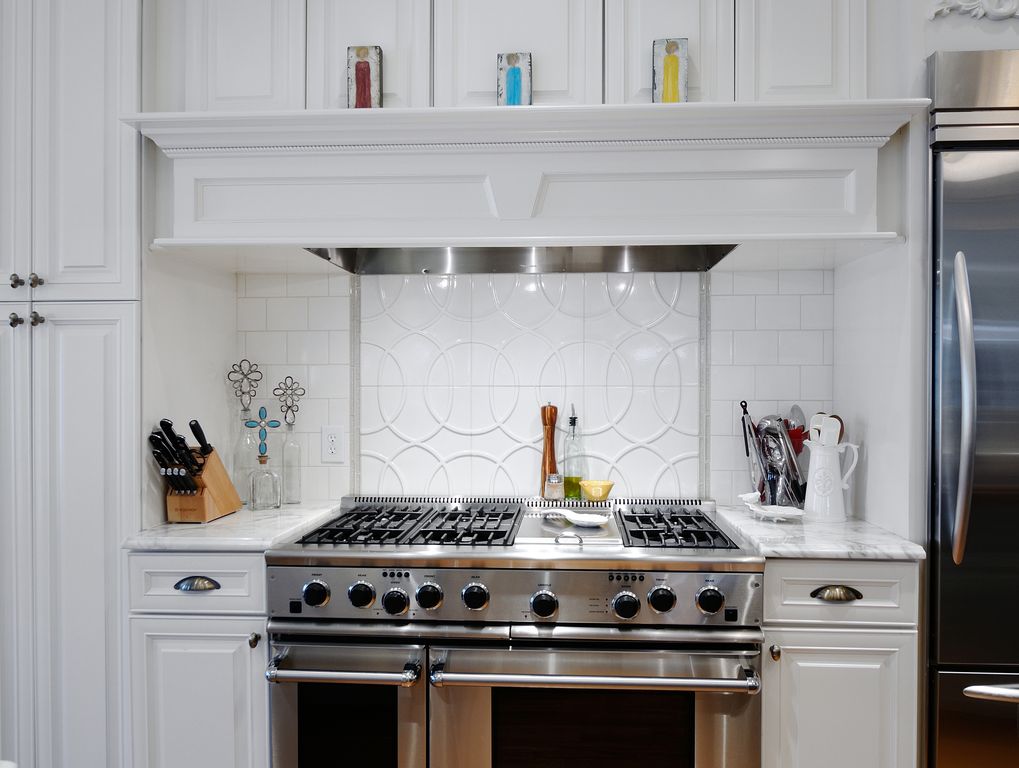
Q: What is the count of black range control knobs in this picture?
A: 9